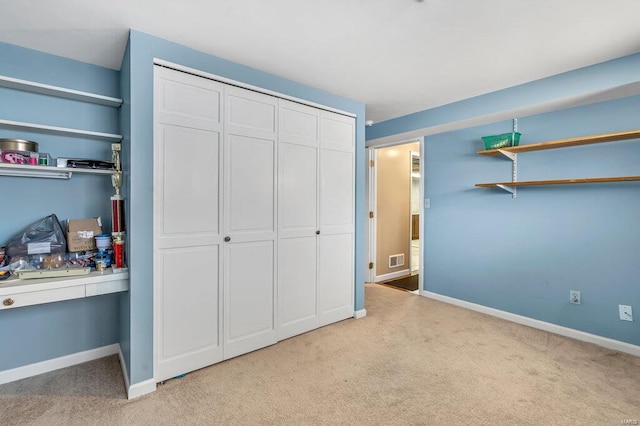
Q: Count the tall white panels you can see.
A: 4